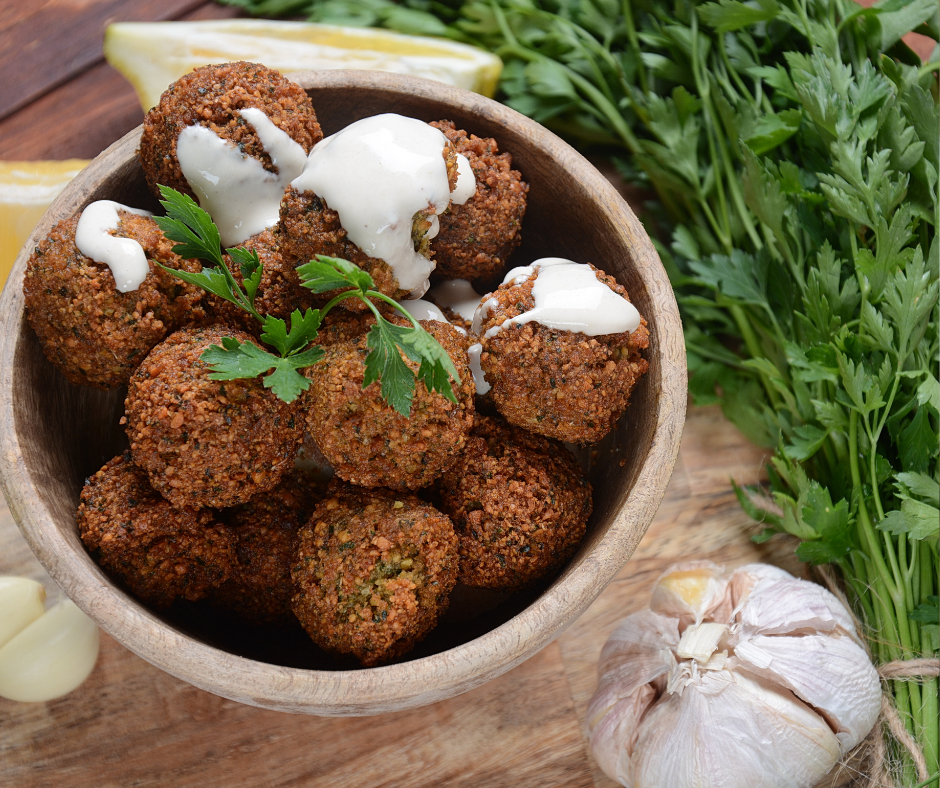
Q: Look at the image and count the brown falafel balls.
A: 12